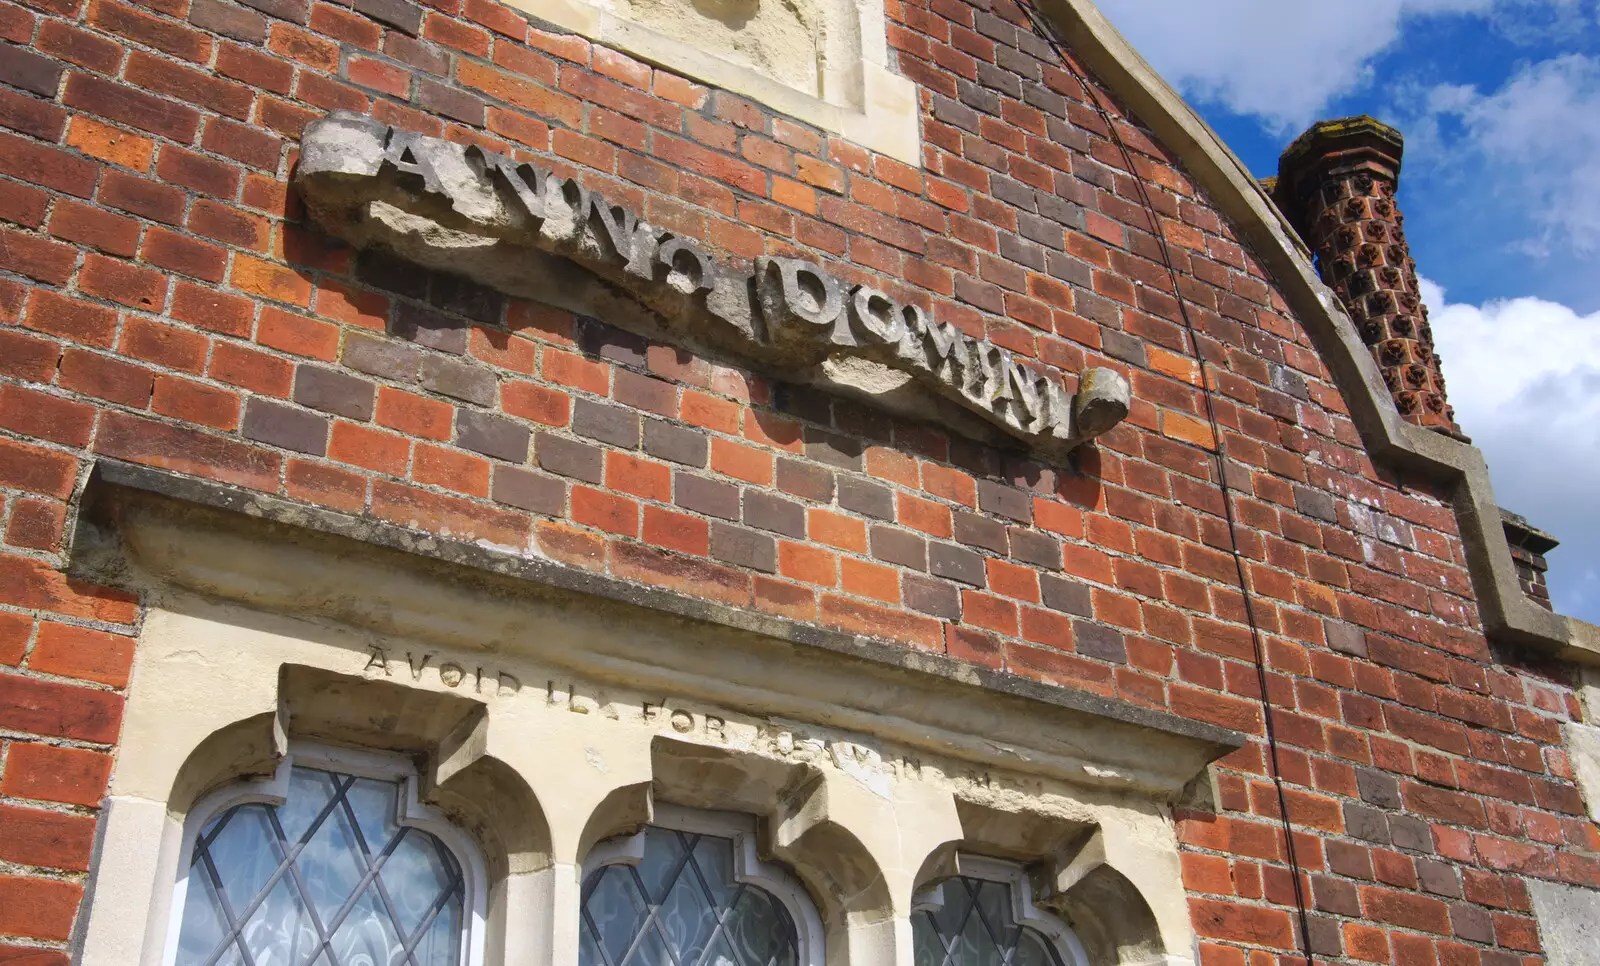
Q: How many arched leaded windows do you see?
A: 3